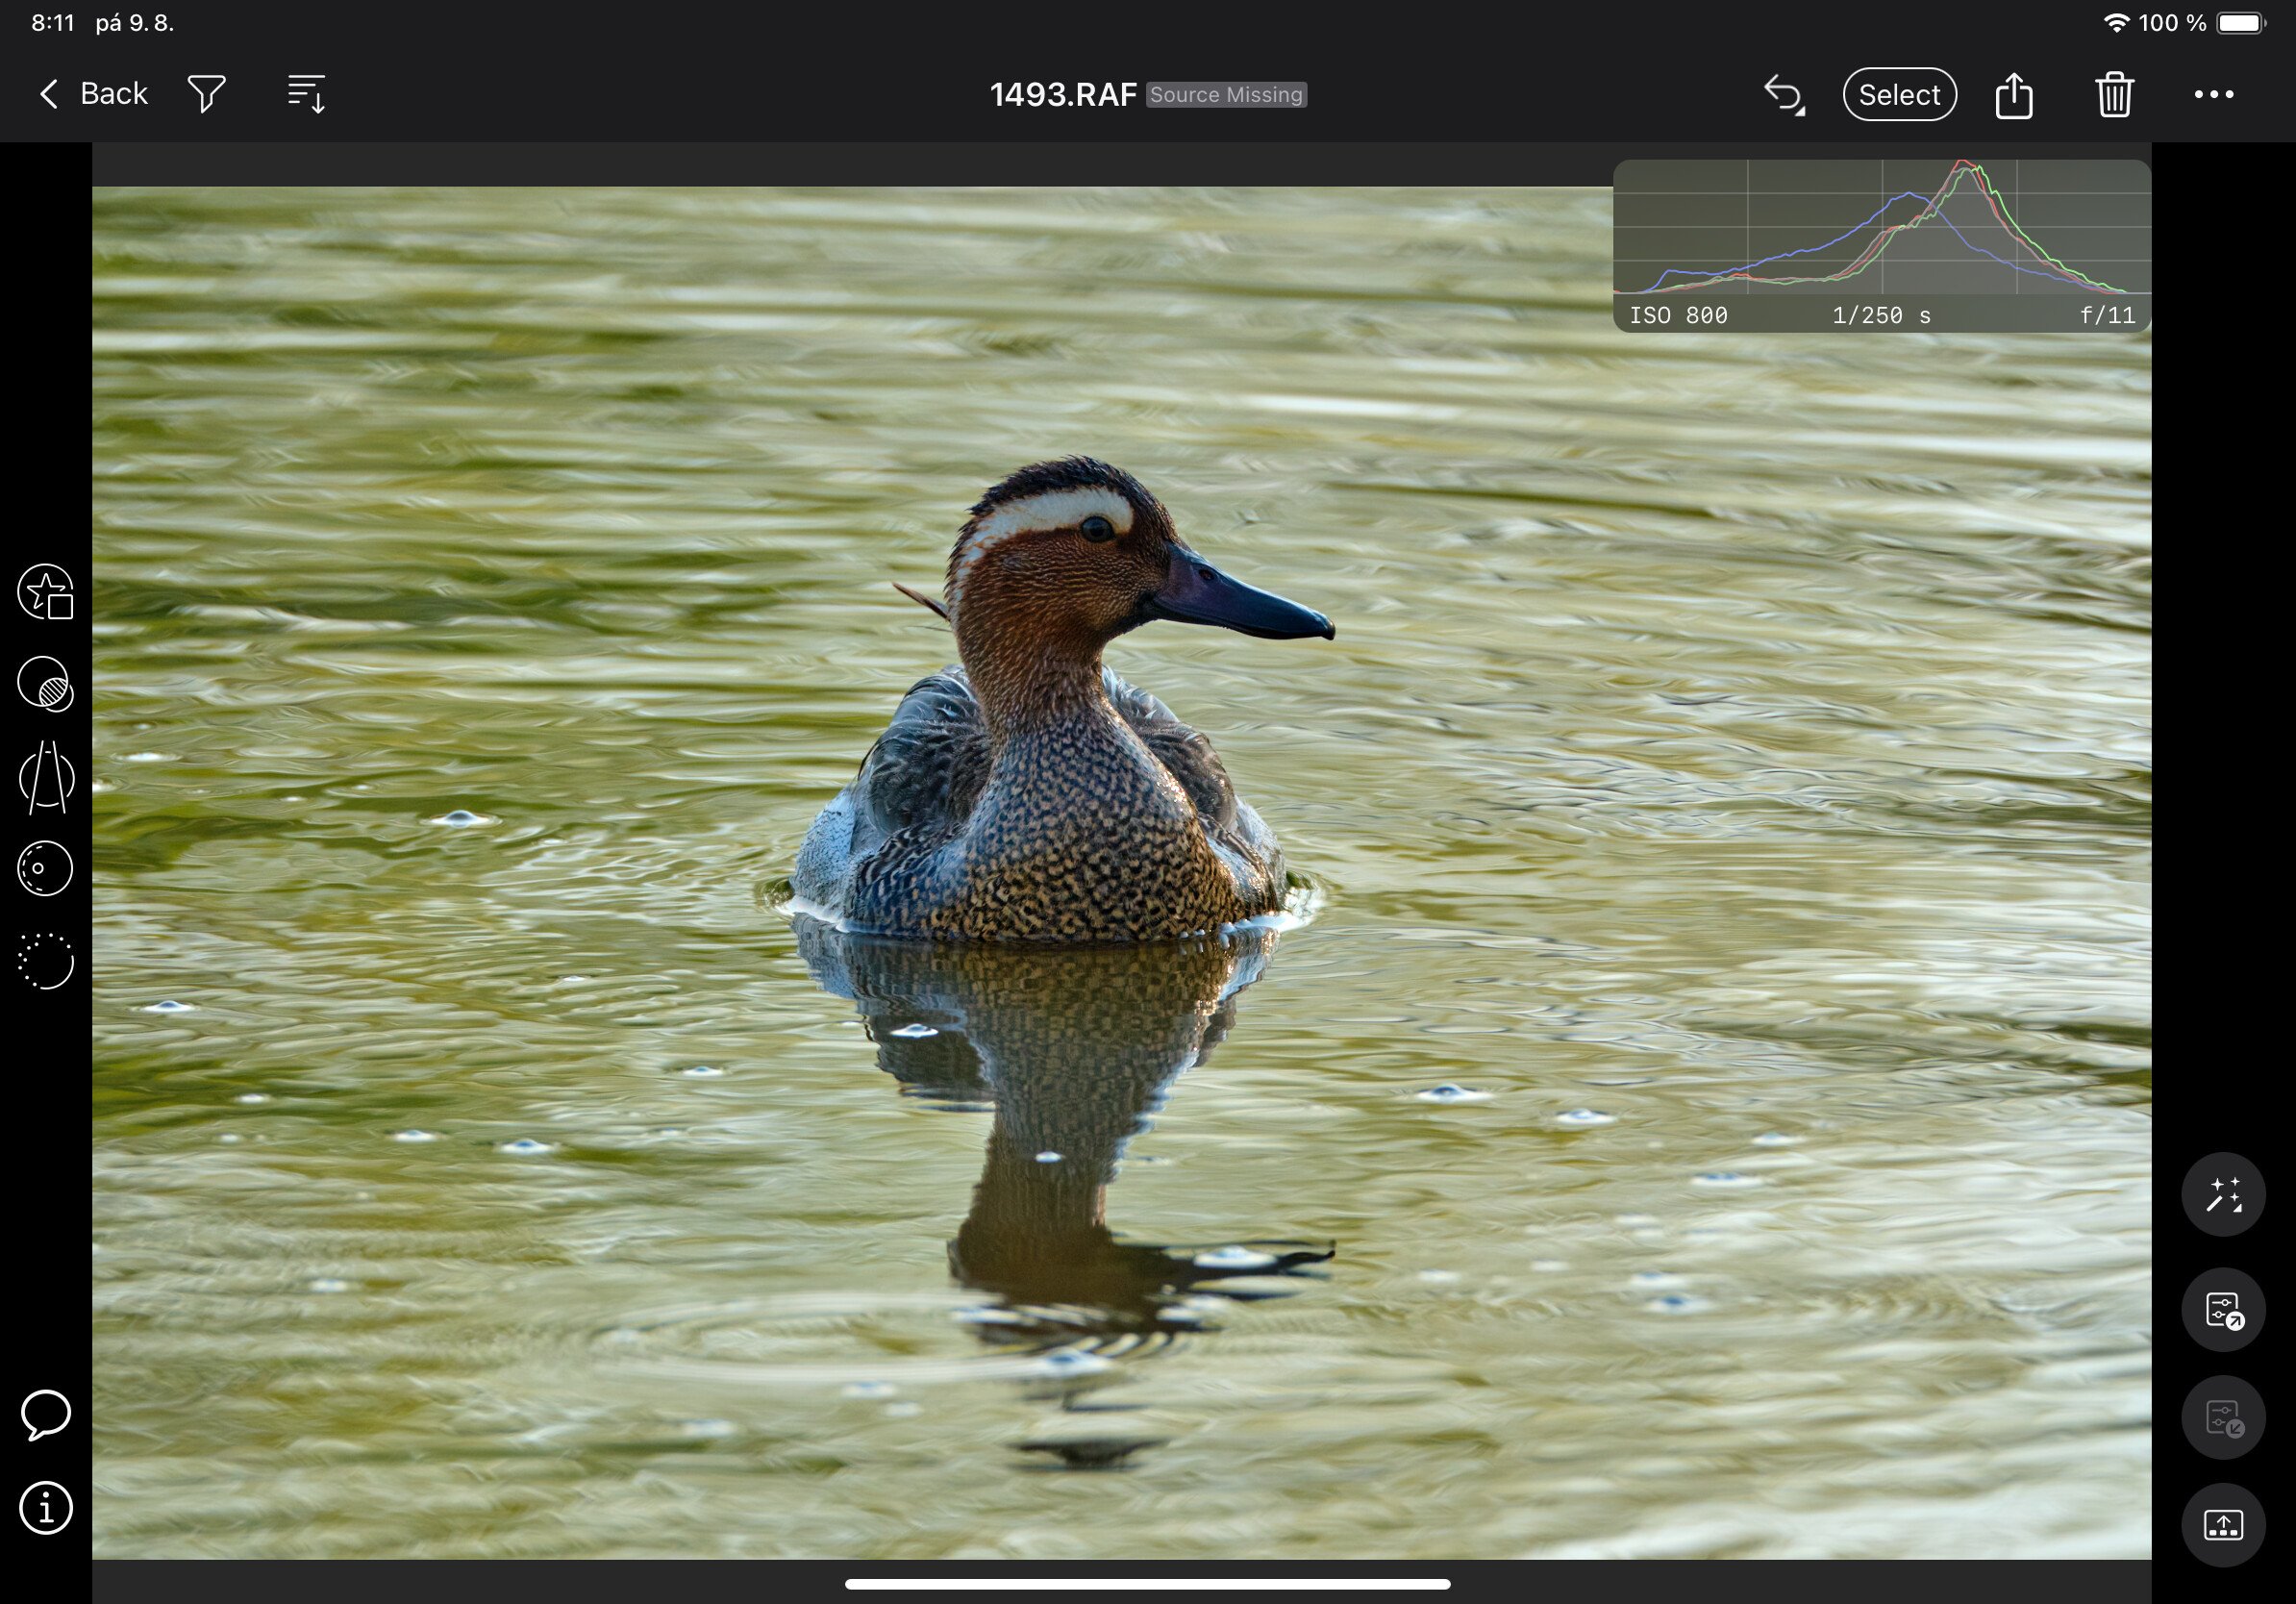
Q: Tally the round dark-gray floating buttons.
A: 4